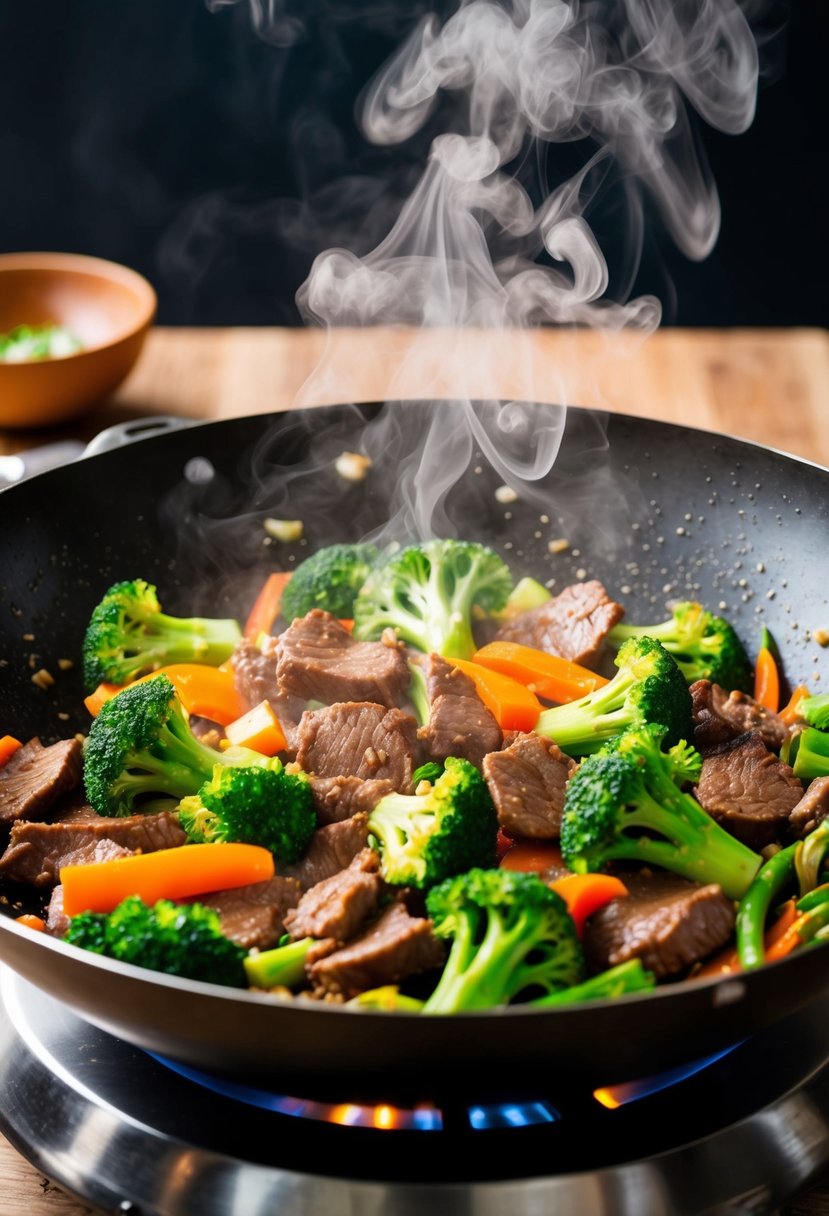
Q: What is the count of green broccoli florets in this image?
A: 11